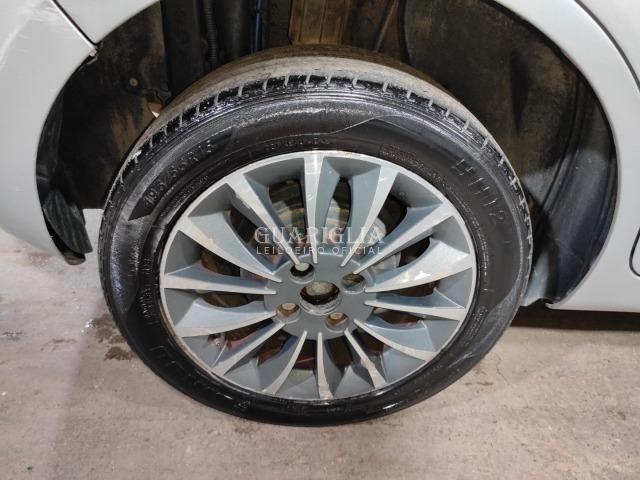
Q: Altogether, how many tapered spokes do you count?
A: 14